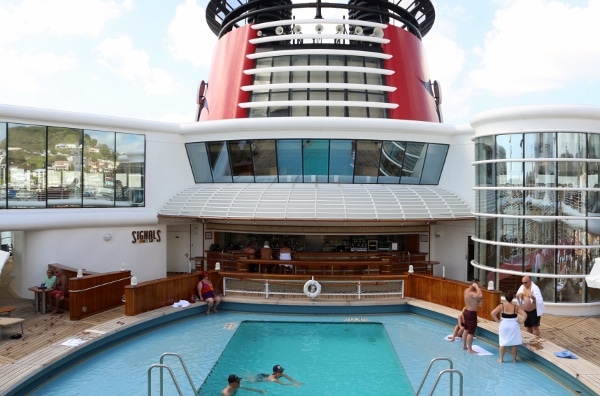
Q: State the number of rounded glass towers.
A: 1